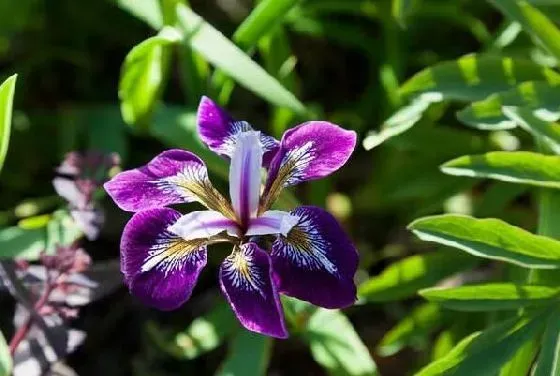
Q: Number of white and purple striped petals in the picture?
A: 3